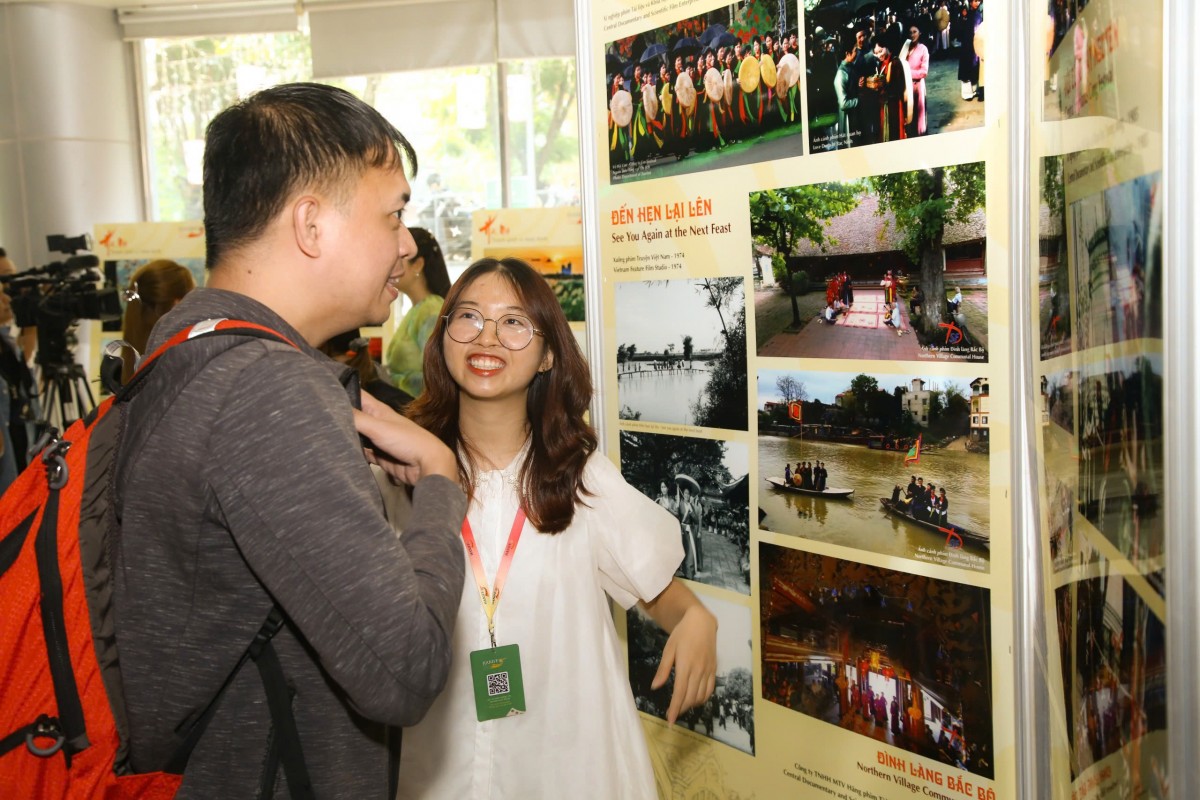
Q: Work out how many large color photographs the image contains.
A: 5